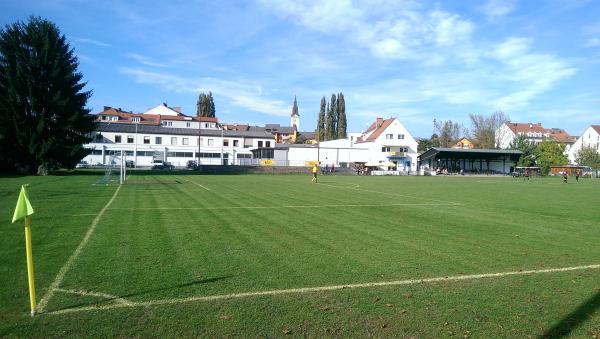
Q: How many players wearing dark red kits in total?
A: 3